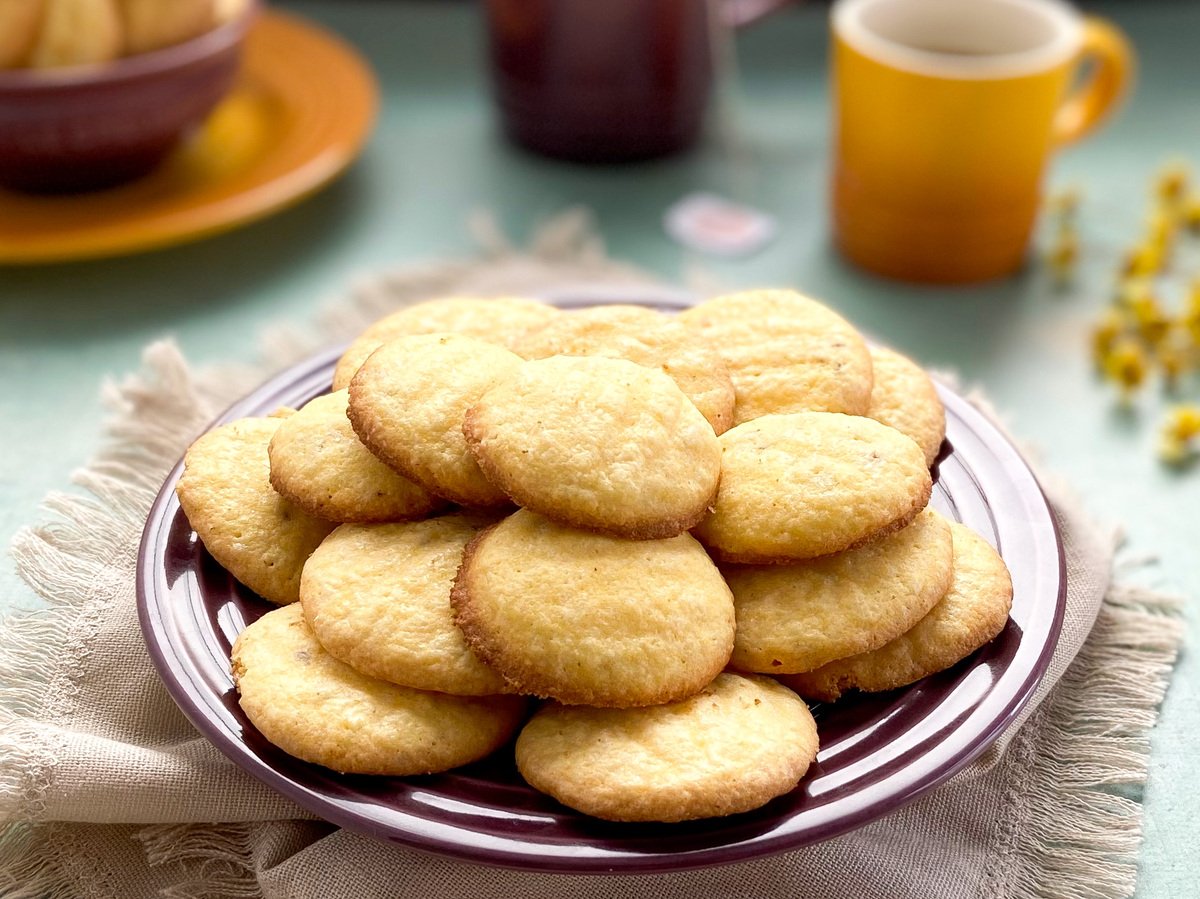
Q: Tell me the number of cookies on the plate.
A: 15